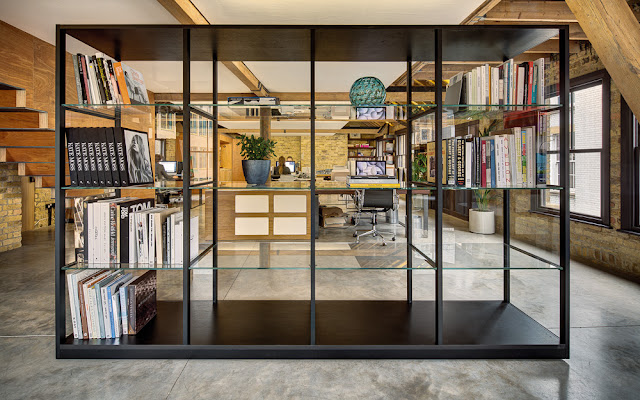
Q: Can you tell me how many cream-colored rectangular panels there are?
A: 4